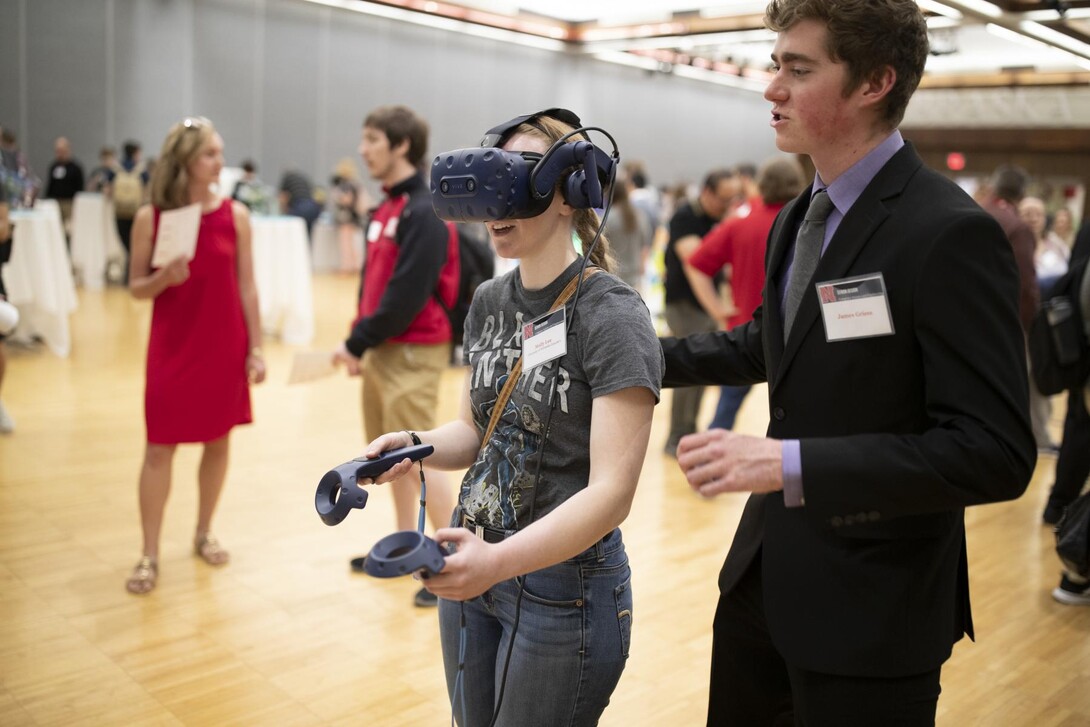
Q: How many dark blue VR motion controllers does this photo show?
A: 2